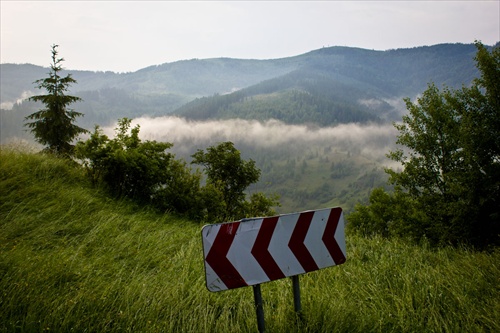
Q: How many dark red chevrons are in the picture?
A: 4